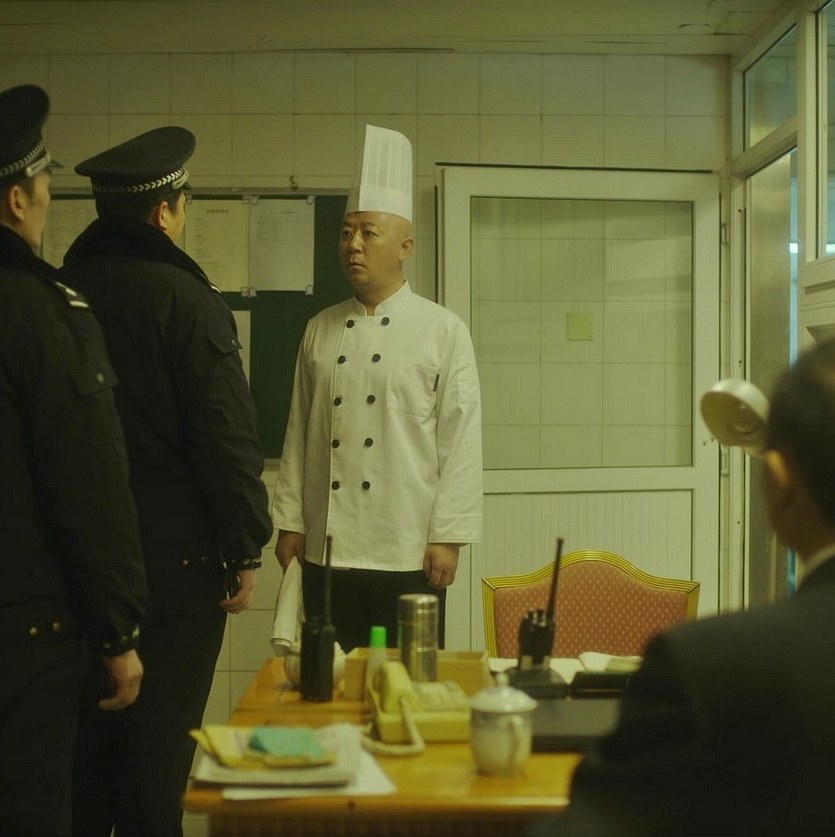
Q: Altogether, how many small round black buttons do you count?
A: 10